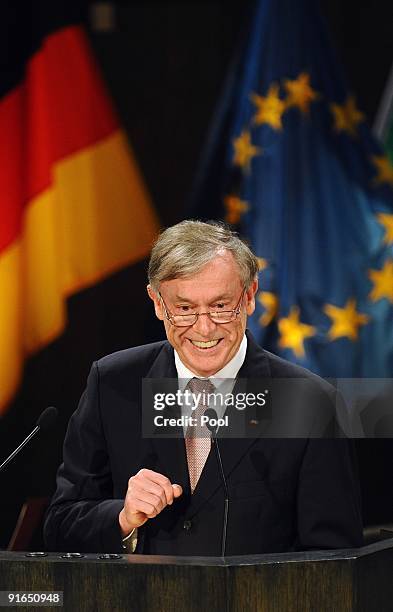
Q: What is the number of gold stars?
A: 12